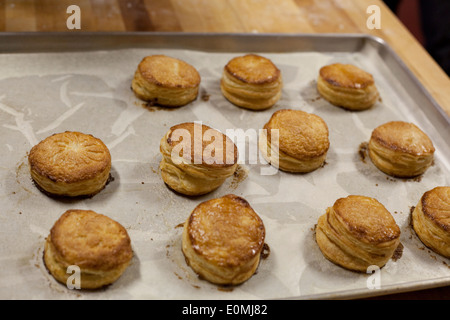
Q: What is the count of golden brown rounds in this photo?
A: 11